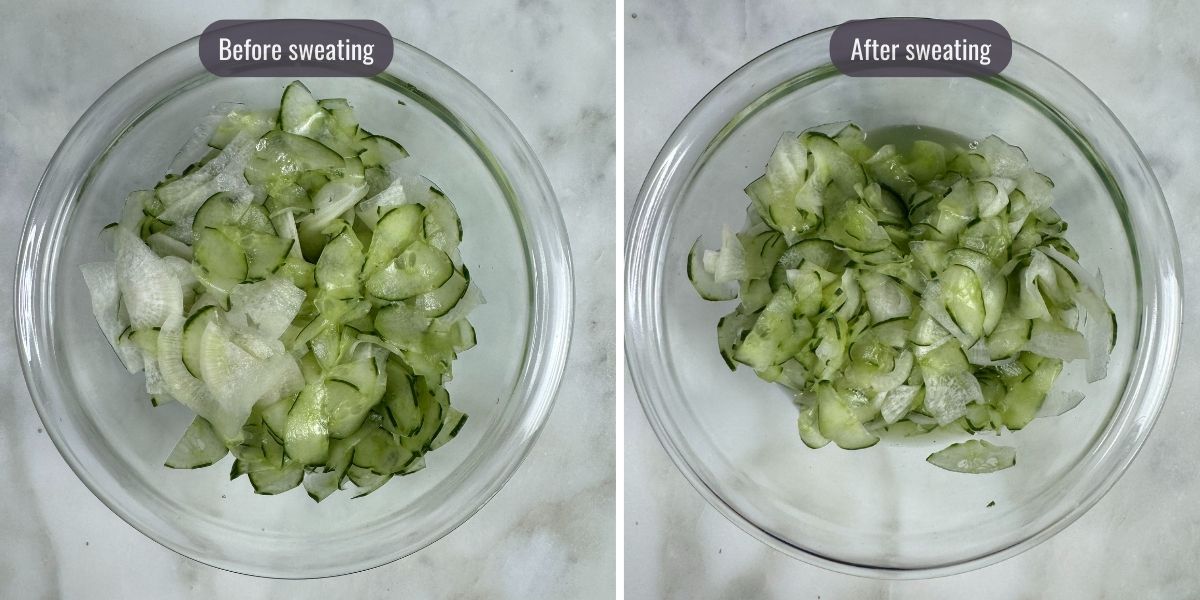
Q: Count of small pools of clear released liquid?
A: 1